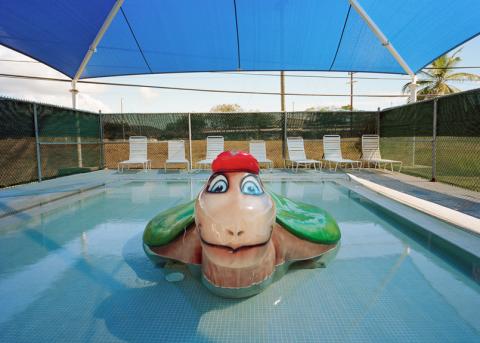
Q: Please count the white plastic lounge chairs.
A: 7